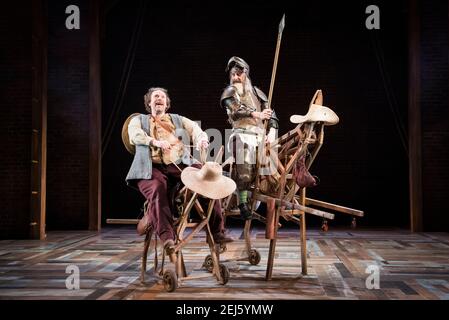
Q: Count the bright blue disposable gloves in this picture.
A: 0